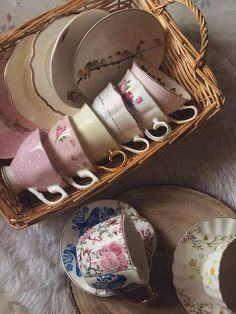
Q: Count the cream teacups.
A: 1